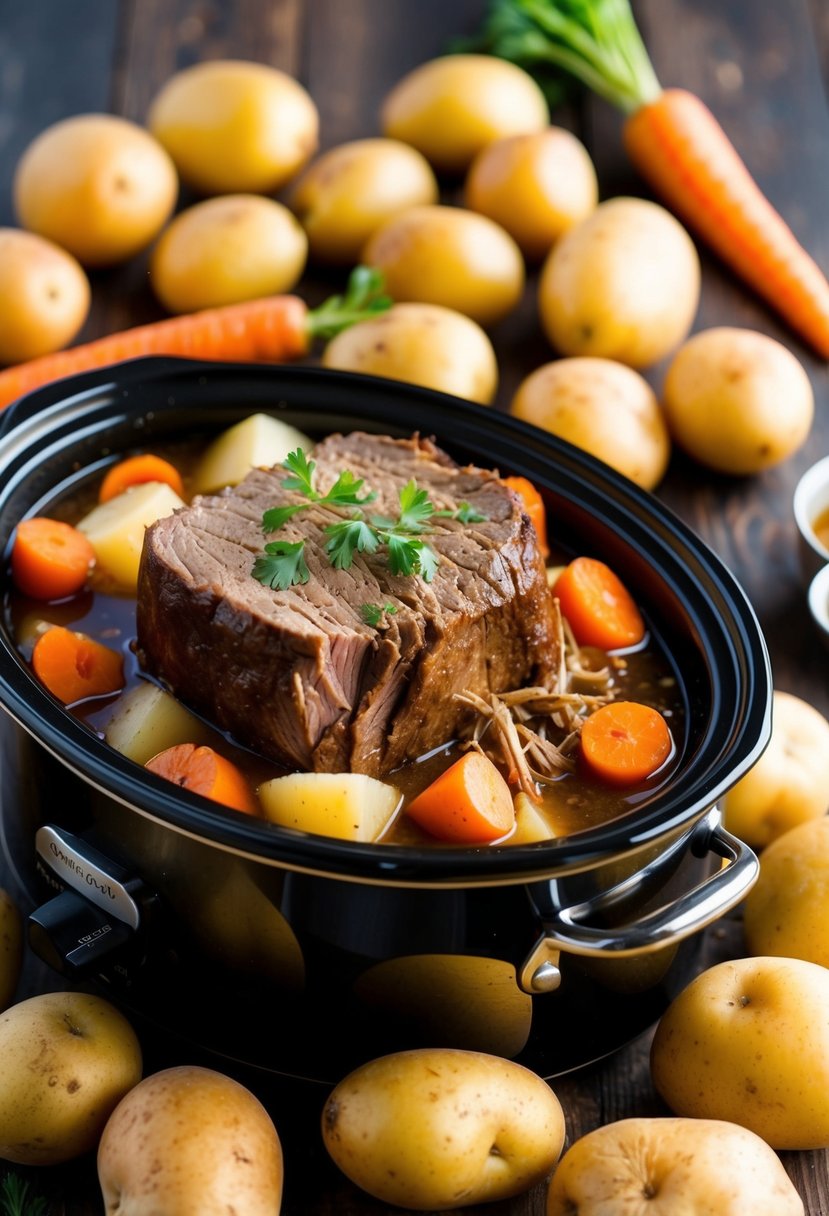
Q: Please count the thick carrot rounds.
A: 8